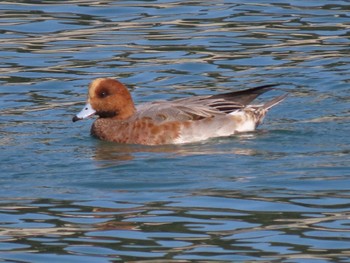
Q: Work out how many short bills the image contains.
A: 1